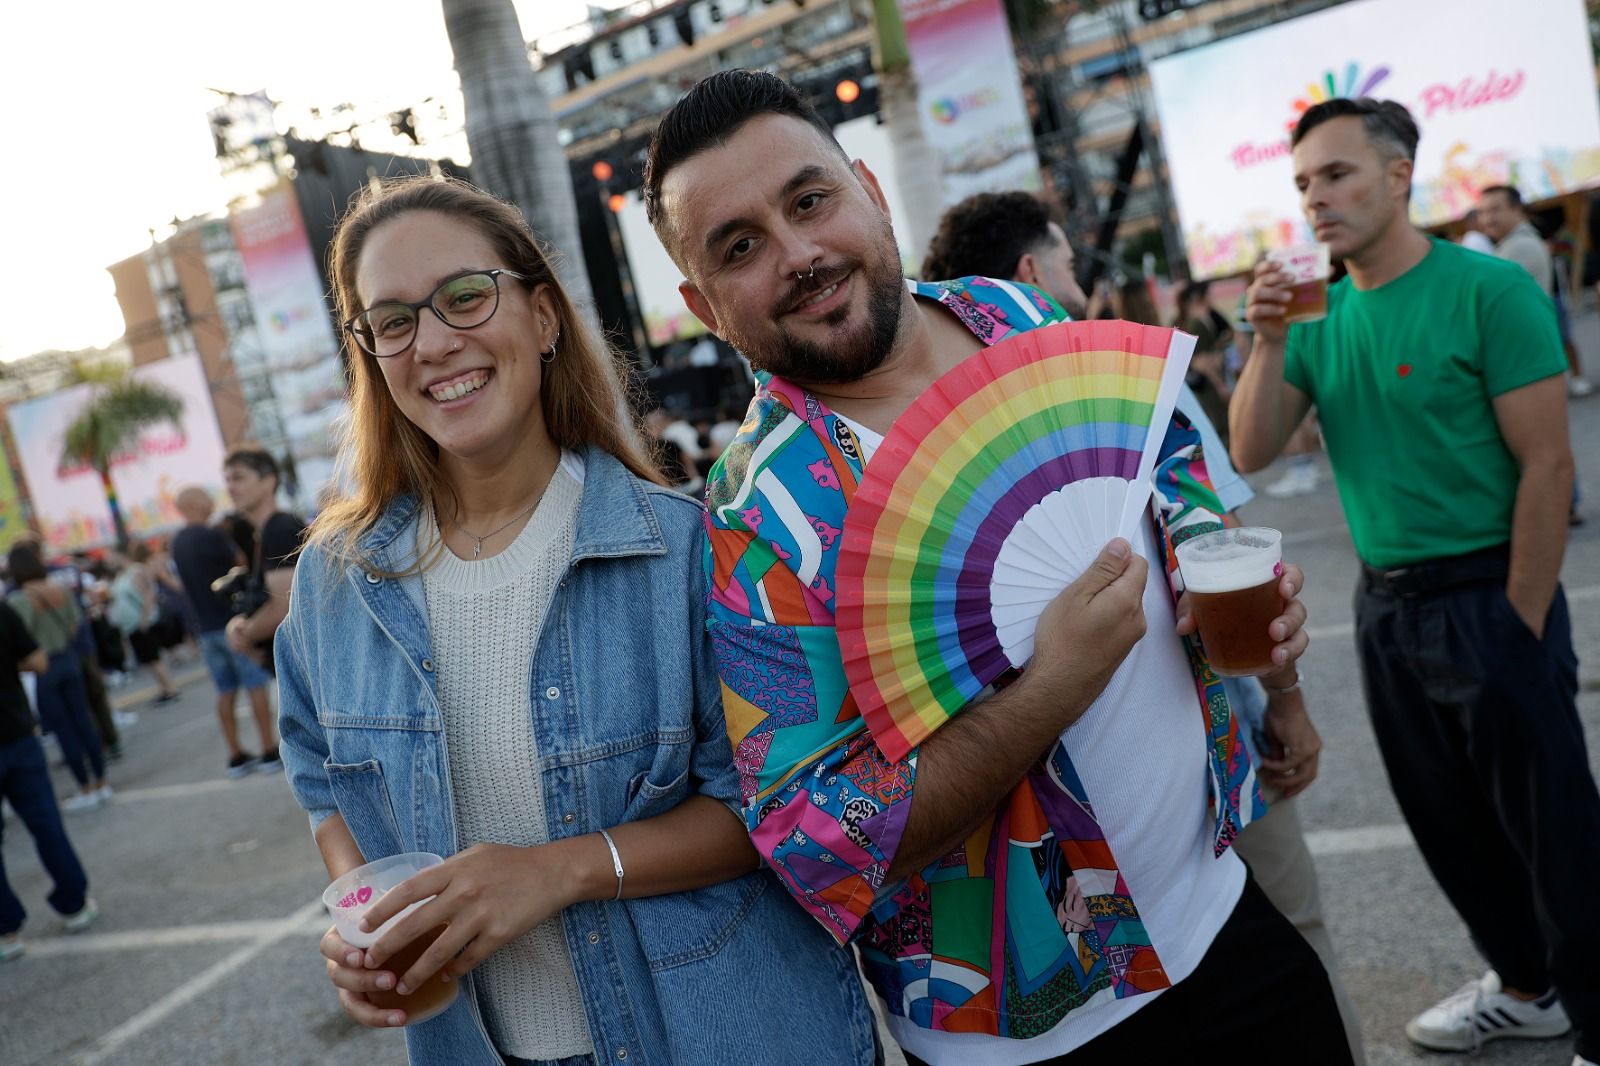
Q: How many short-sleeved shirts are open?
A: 1